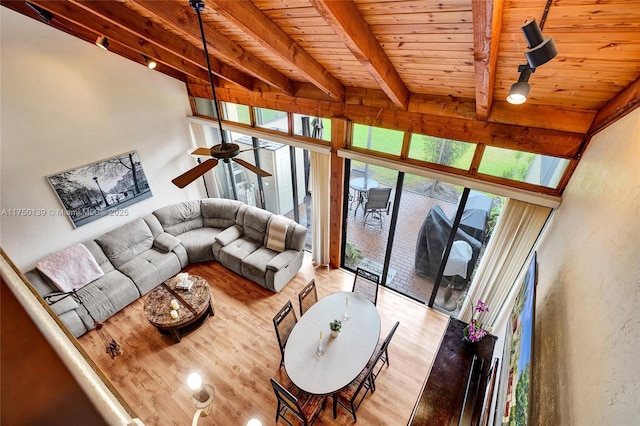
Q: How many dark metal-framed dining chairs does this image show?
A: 6